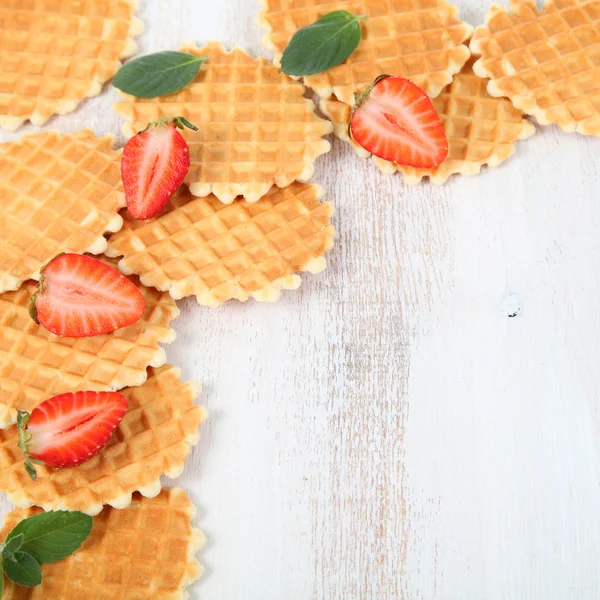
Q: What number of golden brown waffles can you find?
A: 10